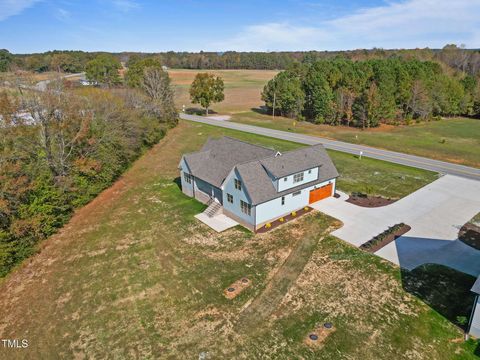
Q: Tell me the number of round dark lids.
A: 4